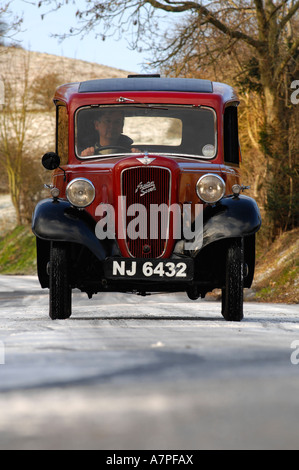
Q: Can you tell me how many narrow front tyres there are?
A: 2